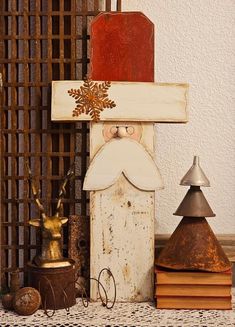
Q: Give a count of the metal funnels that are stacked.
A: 3